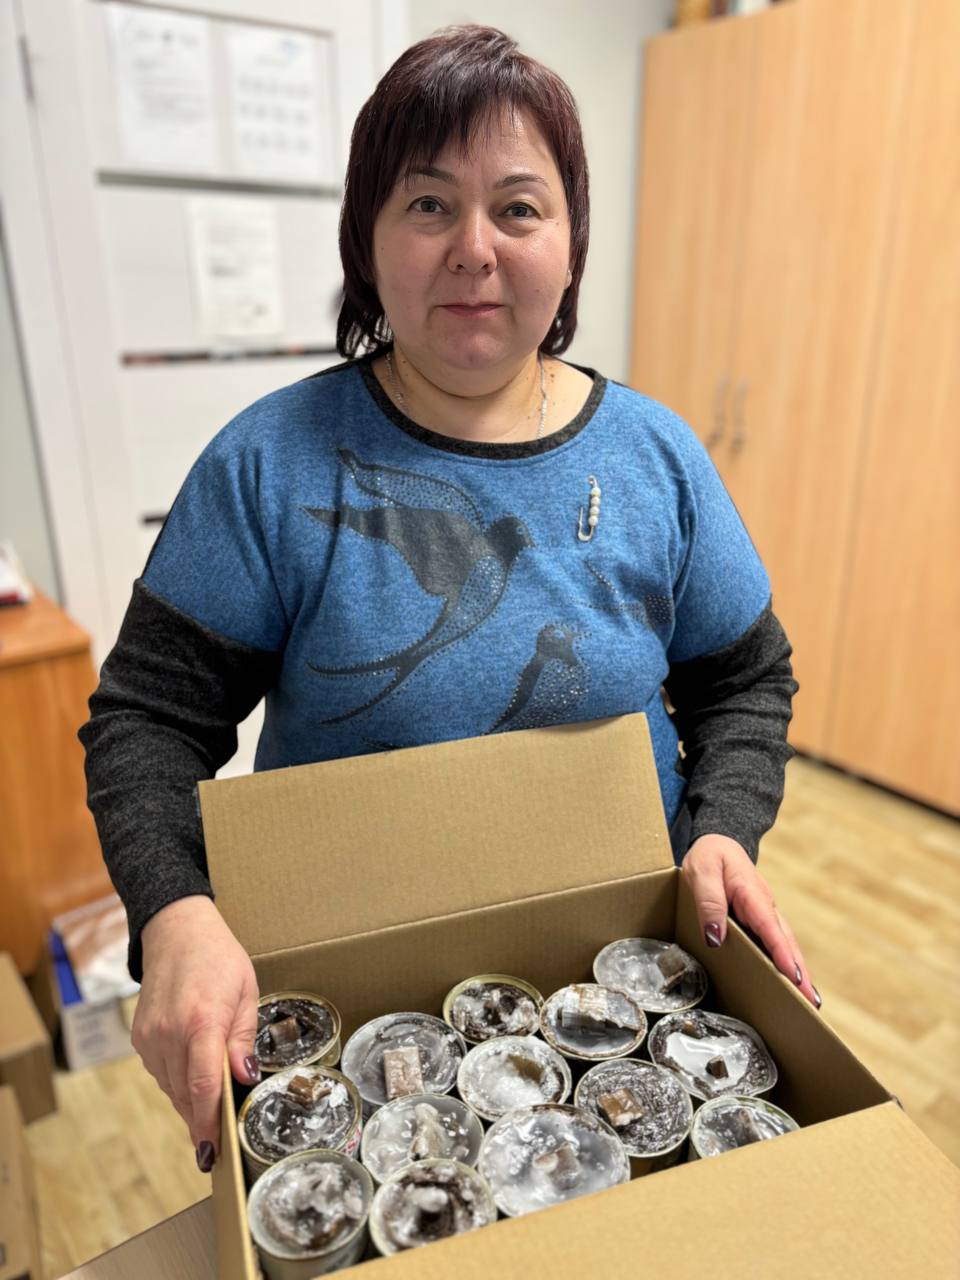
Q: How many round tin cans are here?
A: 14